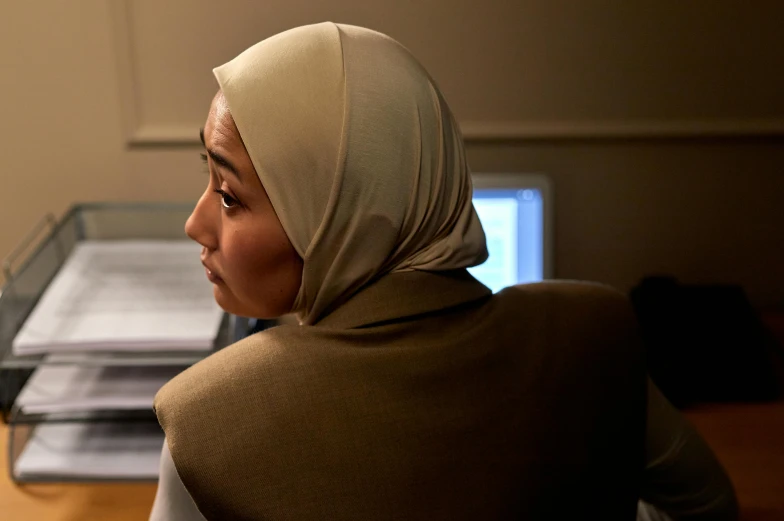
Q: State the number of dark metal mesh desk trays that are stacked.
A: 3